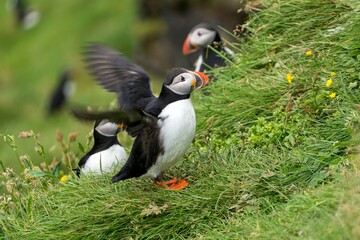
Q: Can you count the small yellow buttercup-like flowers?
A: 6